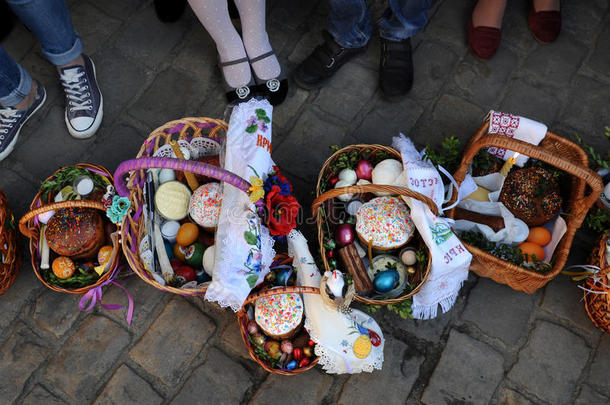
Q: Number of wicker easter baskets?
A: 7